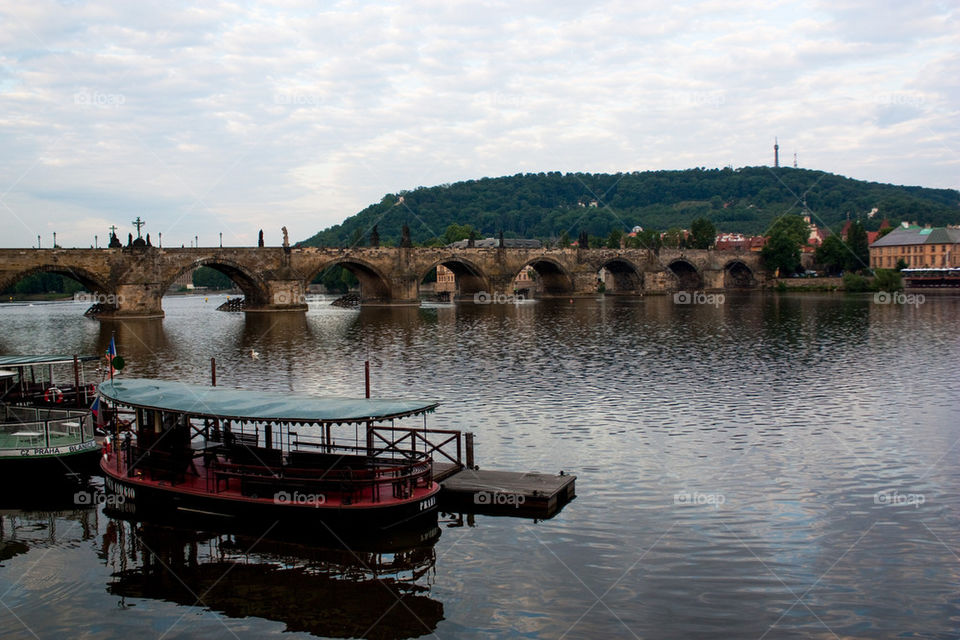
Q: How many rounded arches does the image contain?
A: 8